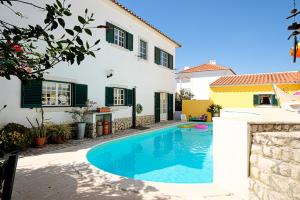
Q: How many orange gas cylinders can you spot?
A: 1